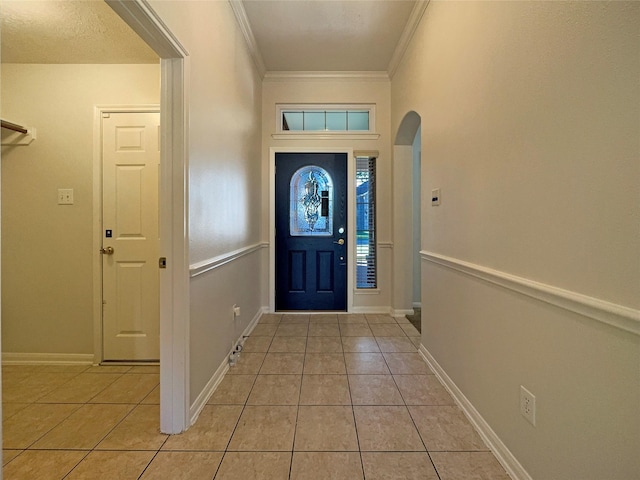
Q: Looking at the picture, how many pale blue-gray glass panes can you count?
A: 4